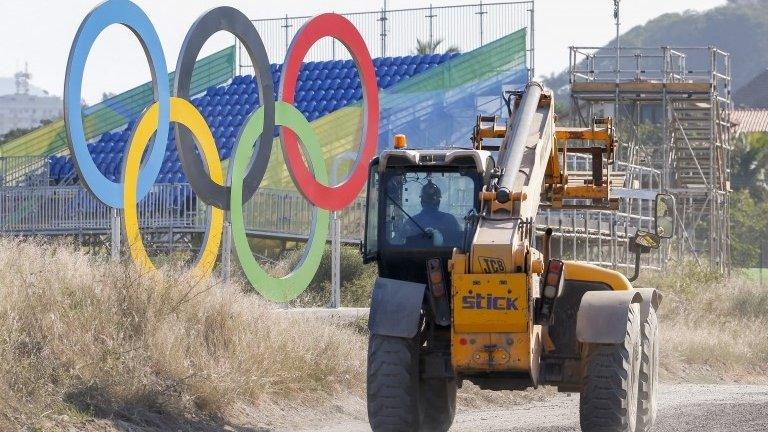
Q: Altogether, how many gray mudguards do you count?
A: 3